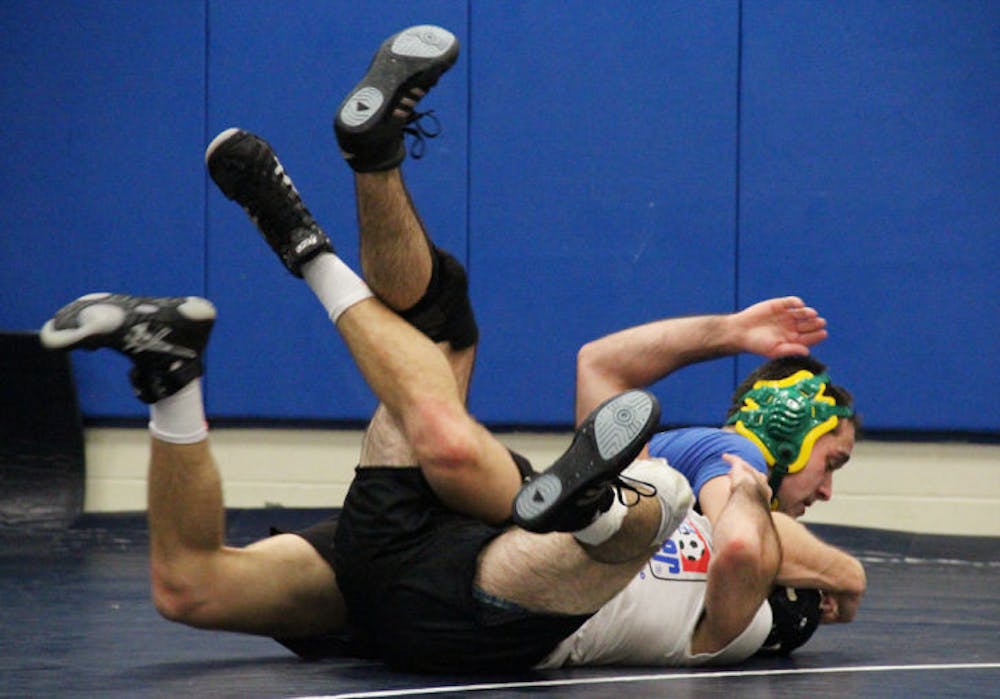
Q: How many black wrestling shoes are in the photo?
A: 4